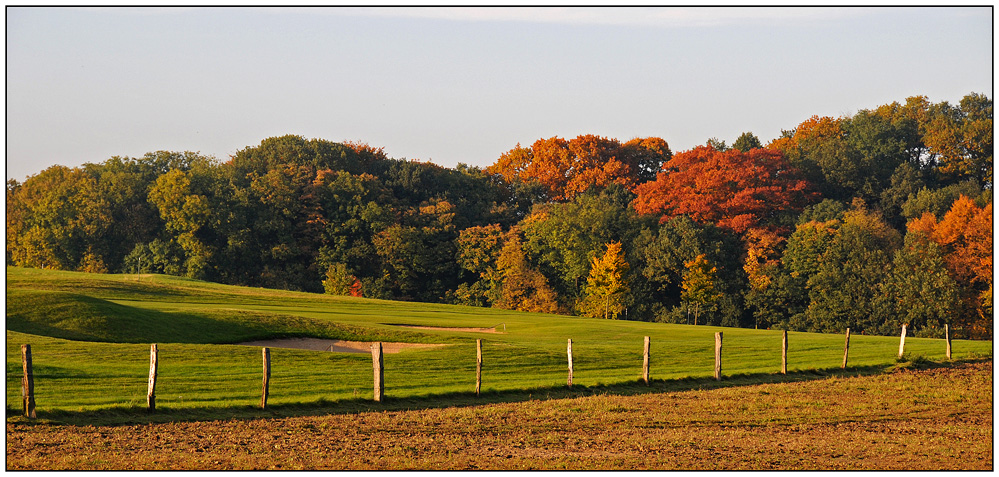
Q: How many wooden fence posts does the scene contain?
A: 12